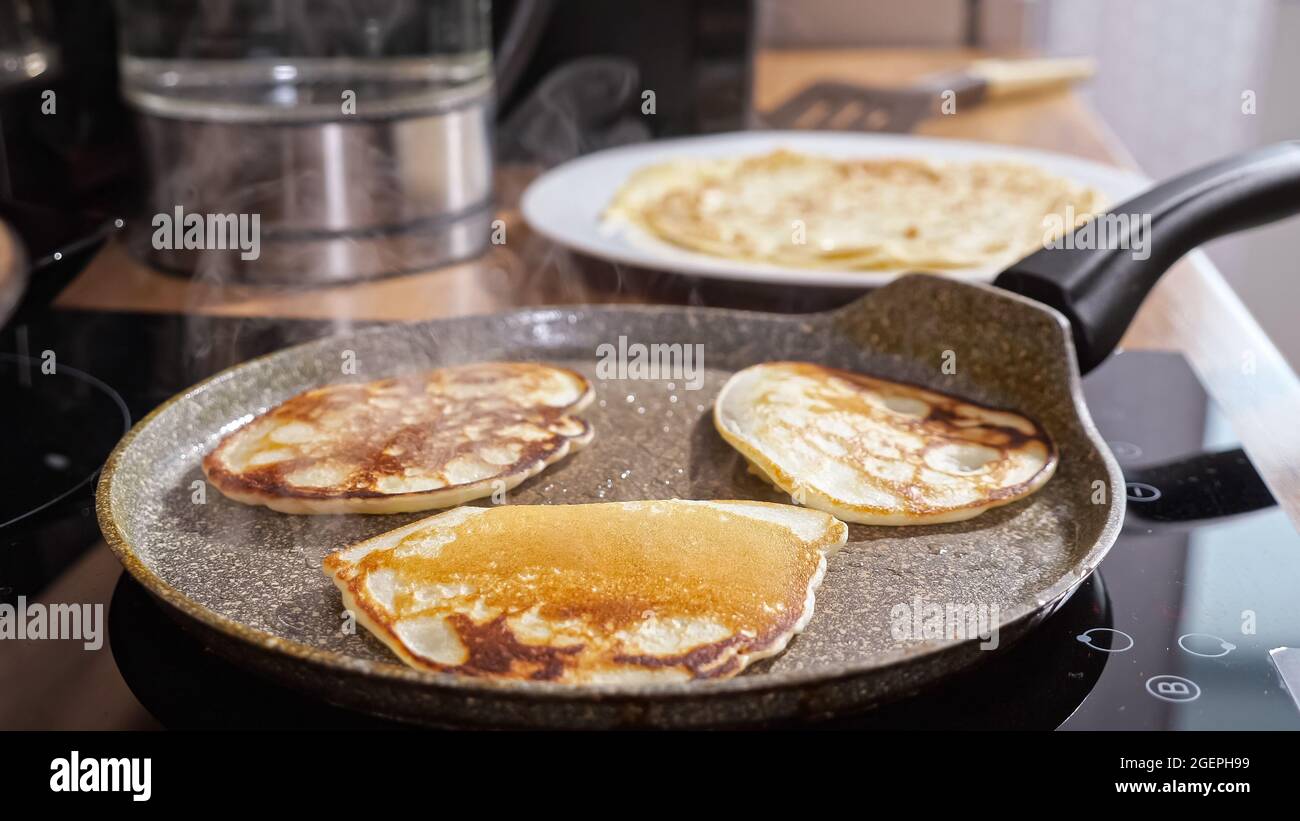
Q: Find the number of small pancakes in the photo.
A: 3